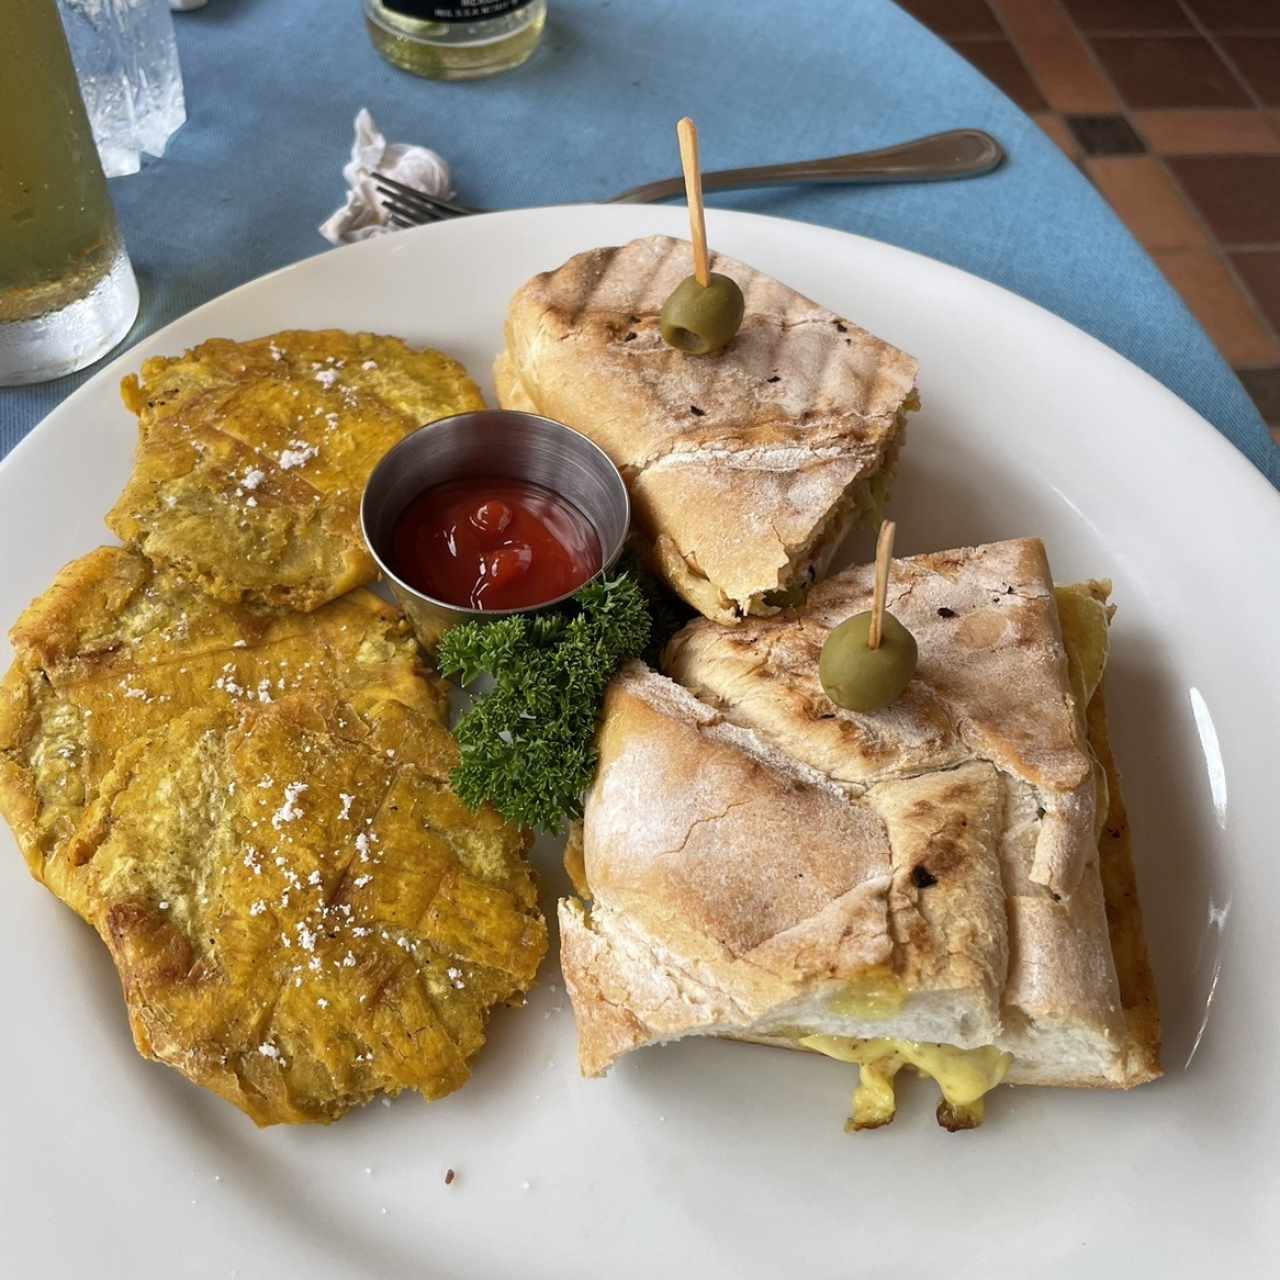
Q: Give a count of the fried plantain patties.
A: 3